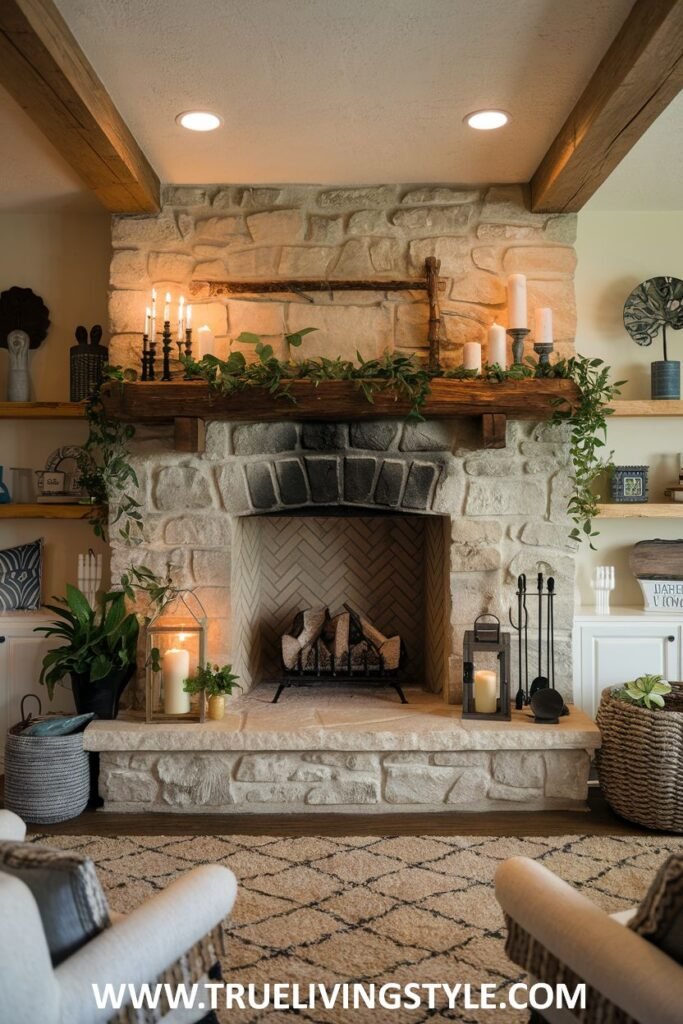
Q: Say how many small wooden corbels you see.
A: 2